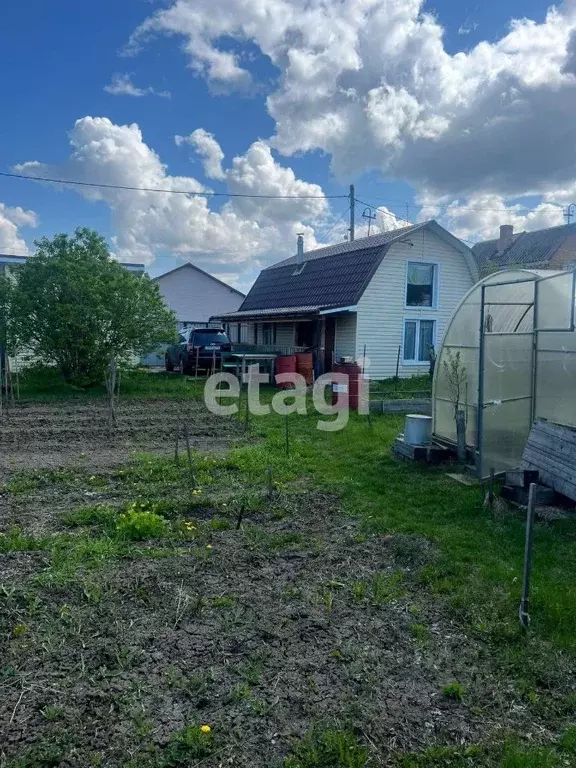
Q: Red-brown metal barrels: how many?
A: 3